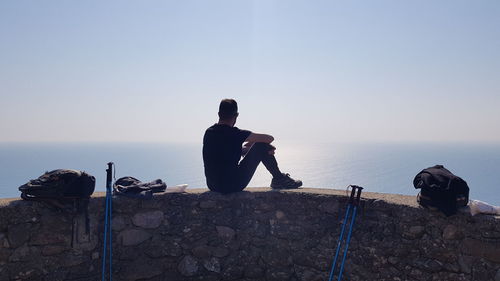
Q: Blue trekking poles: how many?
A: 4